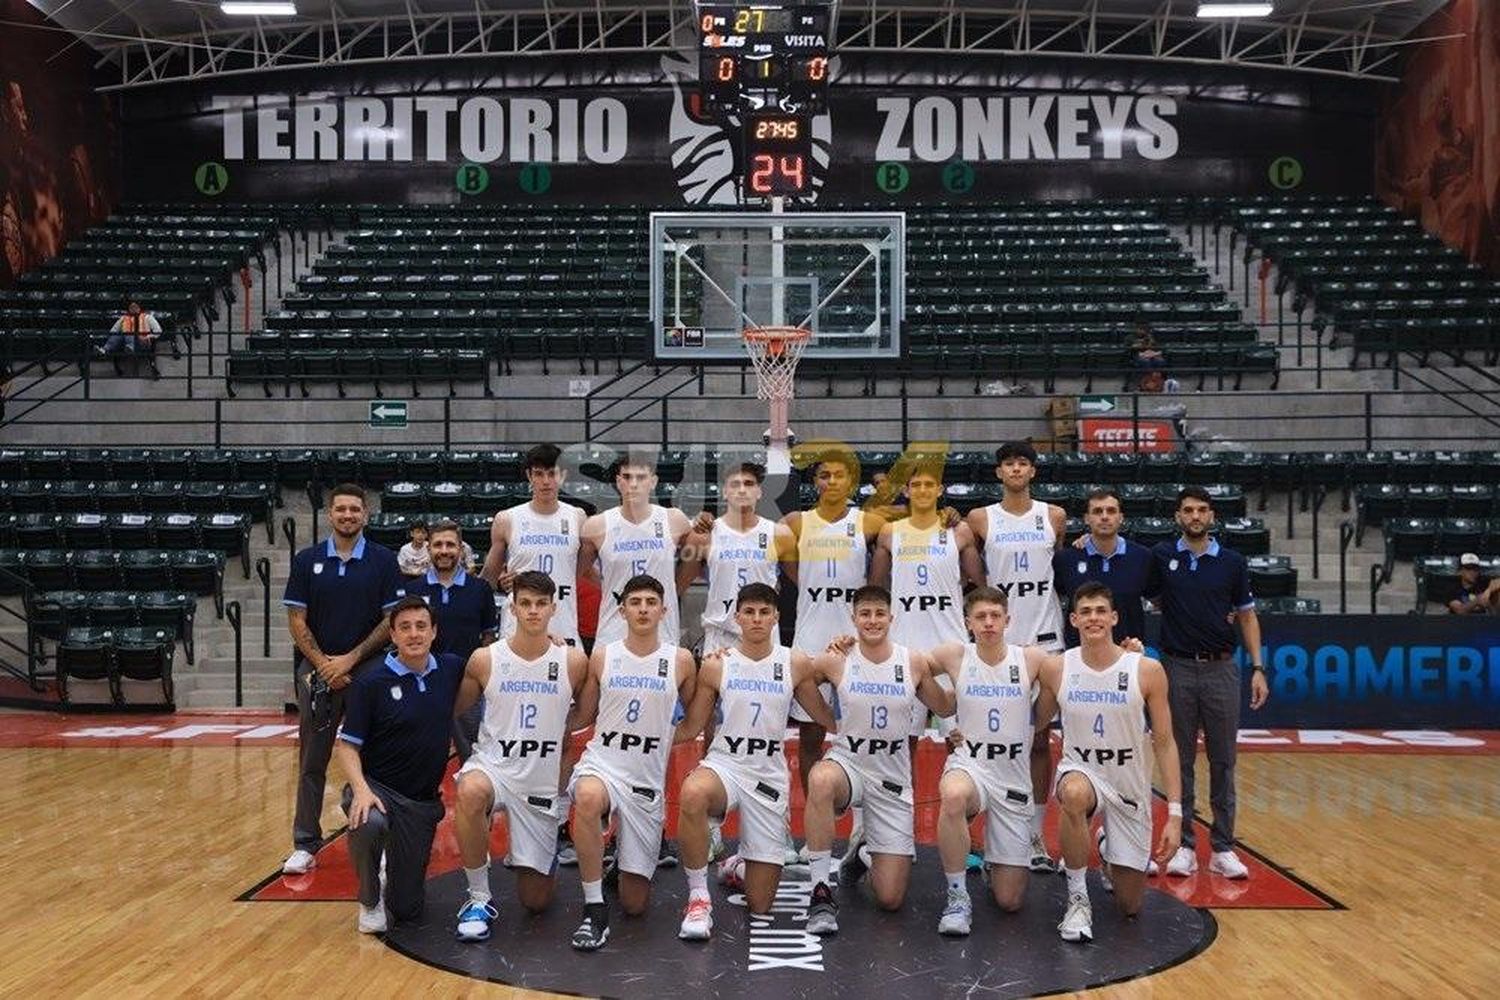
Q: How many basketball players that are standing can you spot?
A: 6